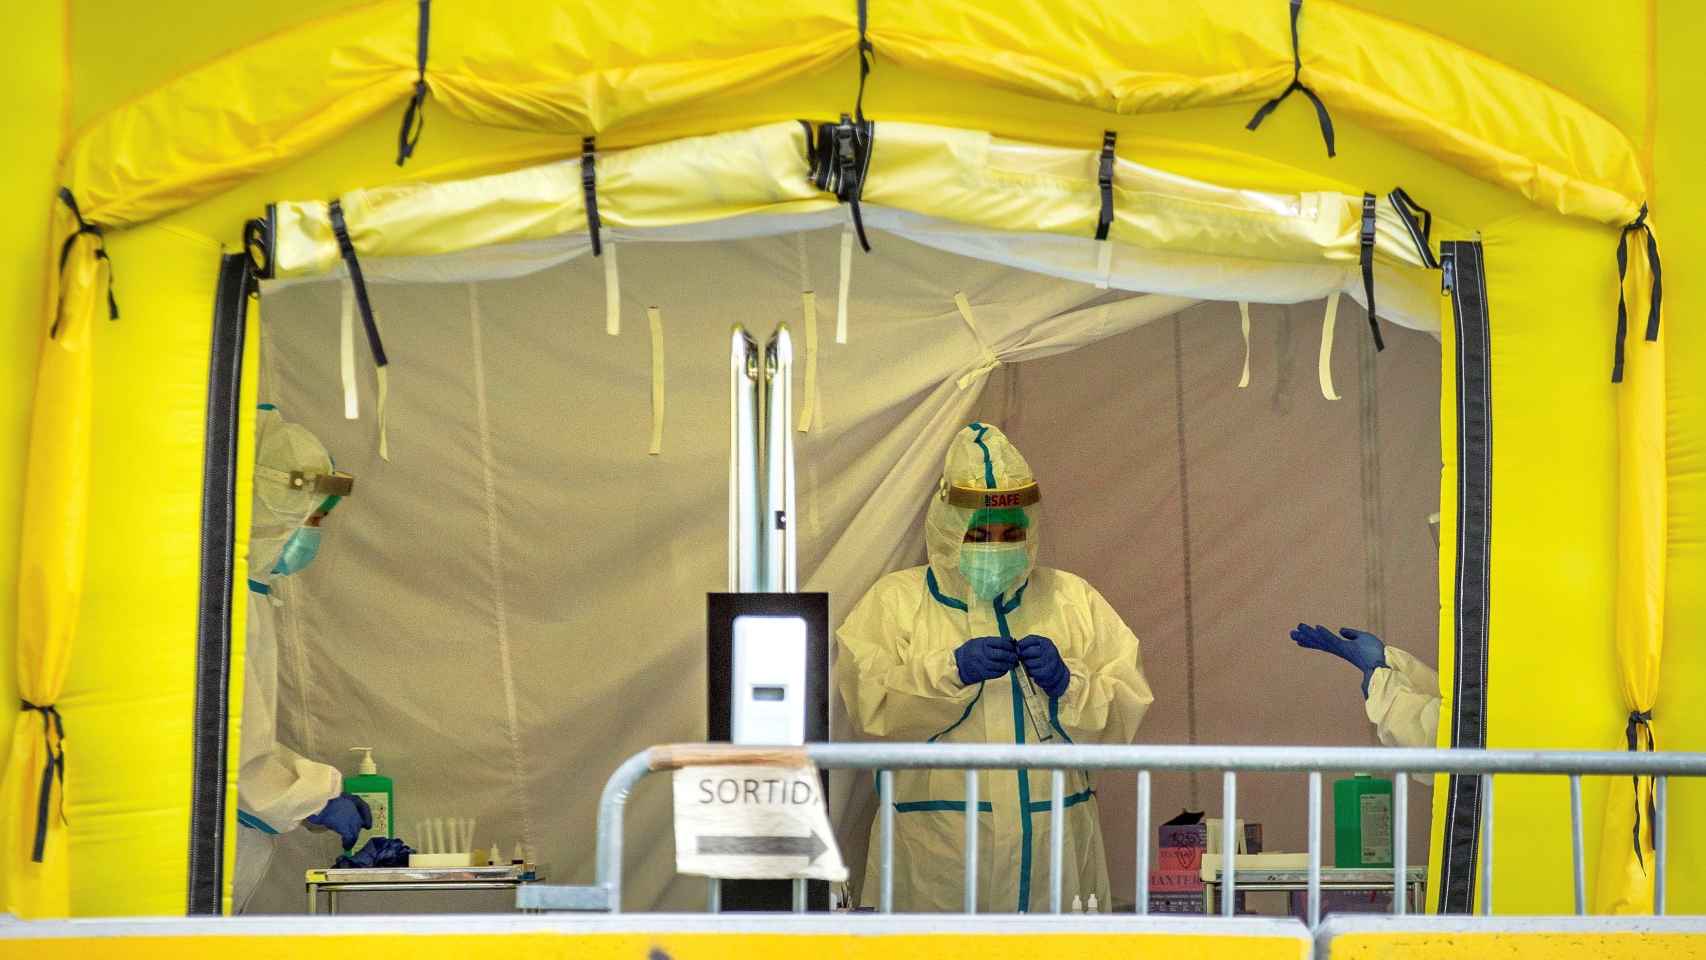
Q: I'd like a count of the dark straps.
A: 12